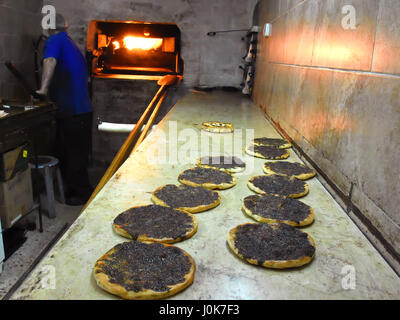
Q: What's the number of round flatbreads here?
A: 12